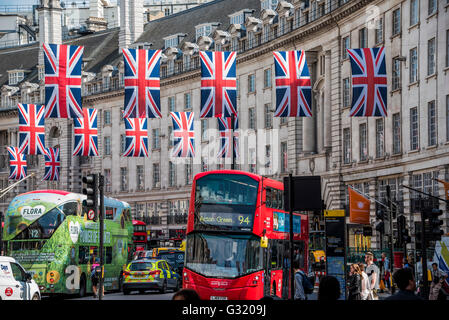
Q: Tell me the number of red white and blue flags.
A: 12